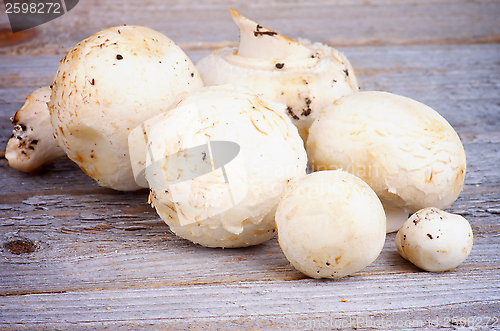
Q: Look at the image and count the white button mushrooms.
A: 6